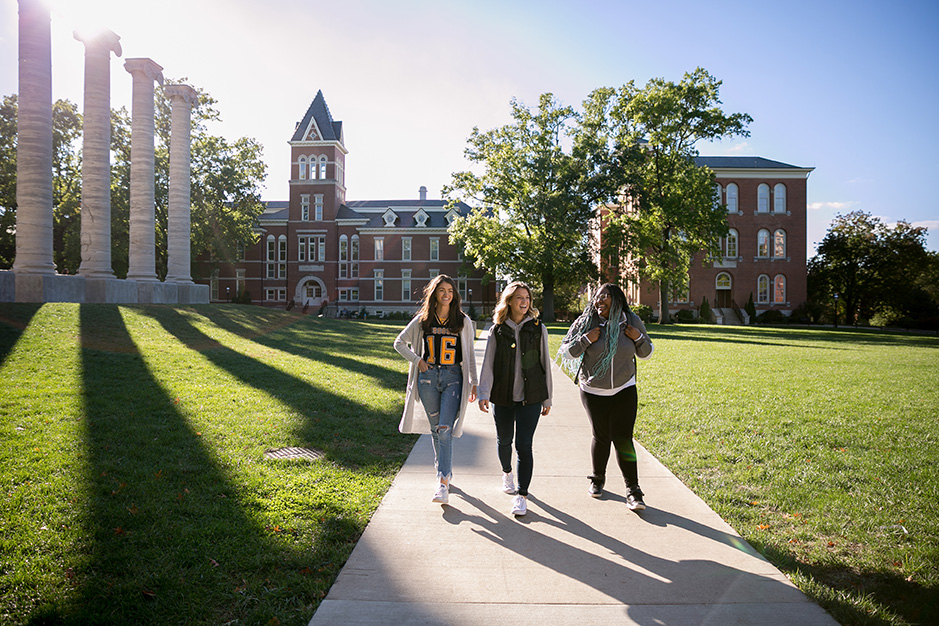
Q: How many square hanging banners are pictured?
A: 0